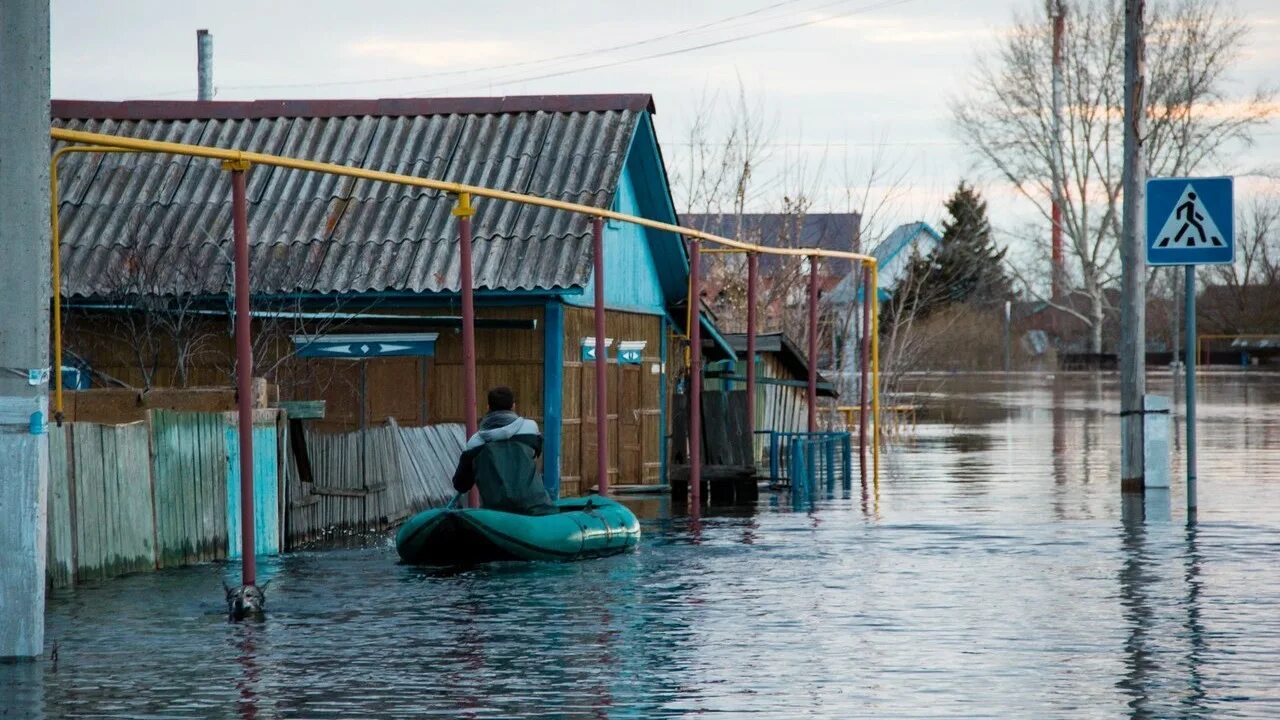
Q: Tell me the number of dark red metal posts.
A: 7